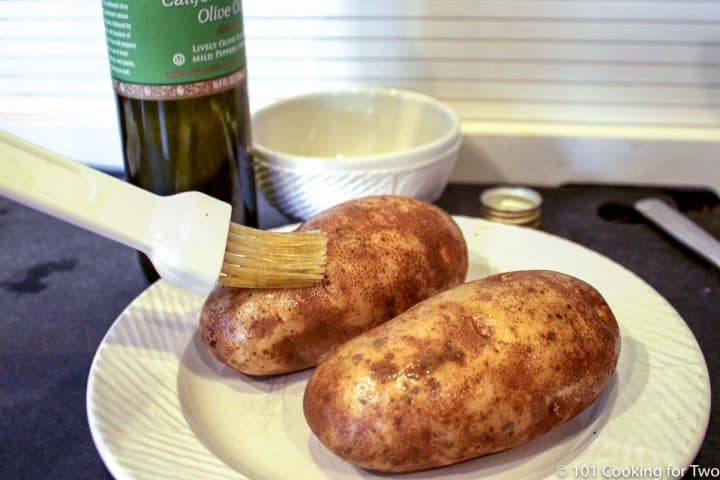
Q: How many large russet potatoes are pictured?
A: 2